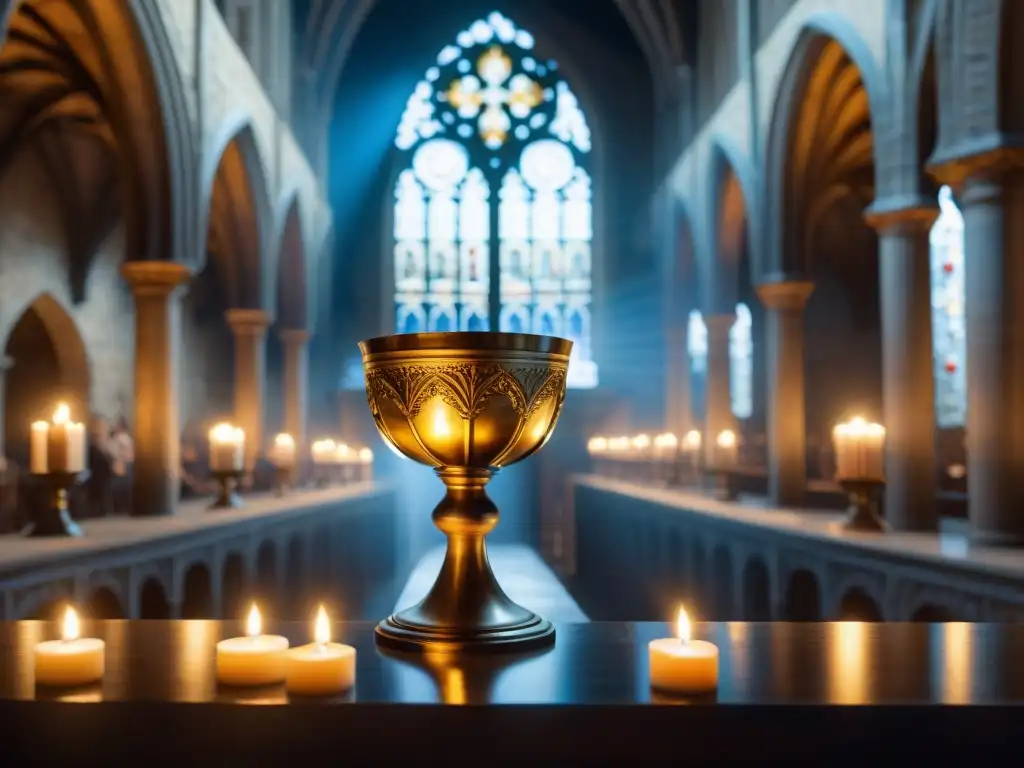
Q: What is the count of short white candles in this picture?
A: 4